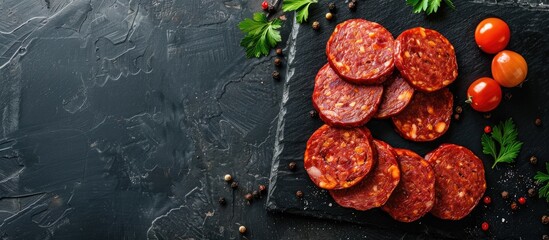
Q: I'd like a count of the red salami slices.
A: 9